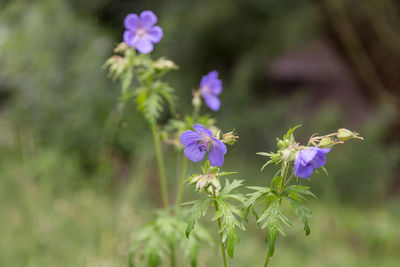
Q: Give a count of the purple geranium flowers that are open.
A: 4